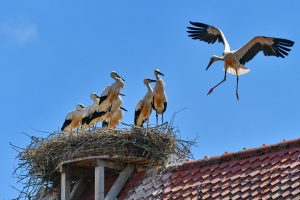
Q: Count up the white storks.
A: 8